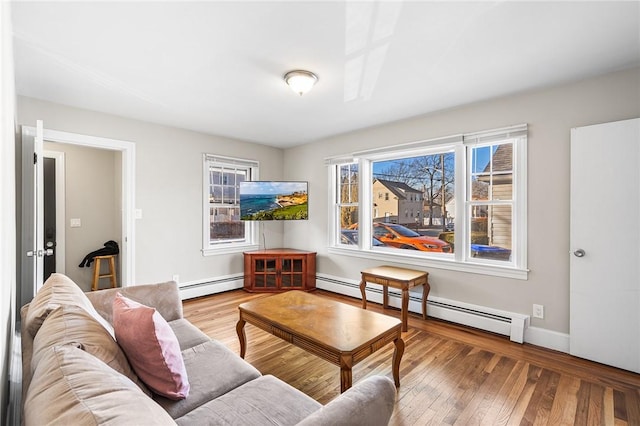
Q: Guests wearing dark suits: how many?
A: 0